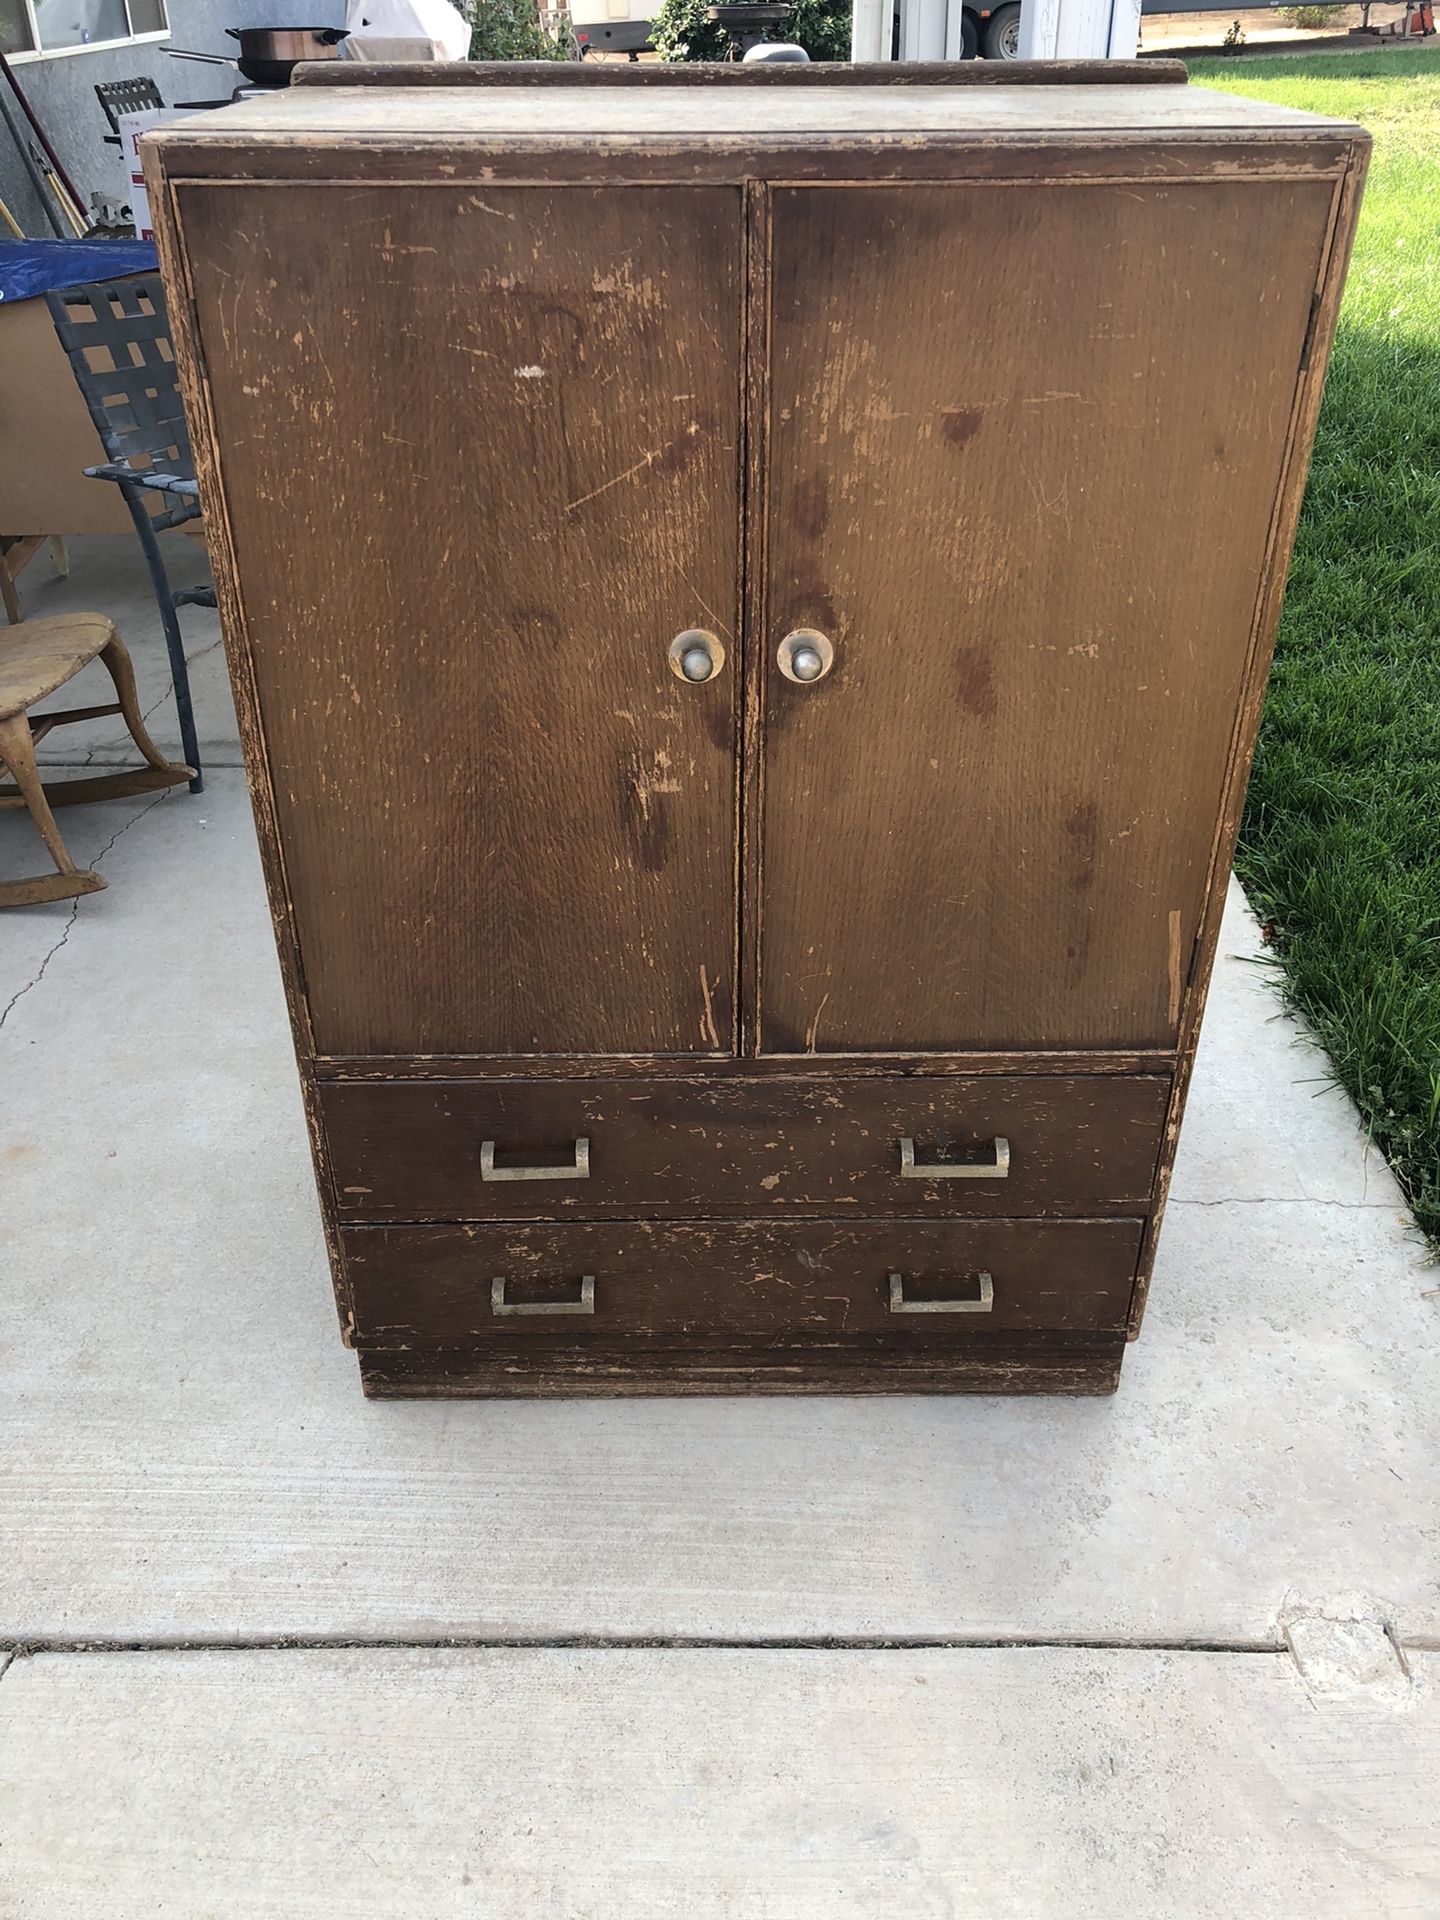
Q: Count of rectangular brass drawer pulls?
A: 4